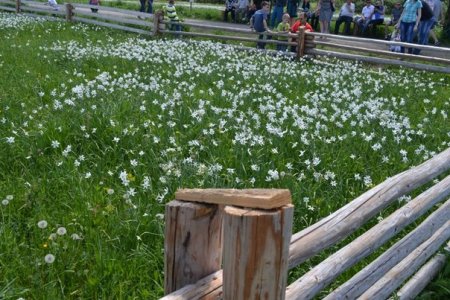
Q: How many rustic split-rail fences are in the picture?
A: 2